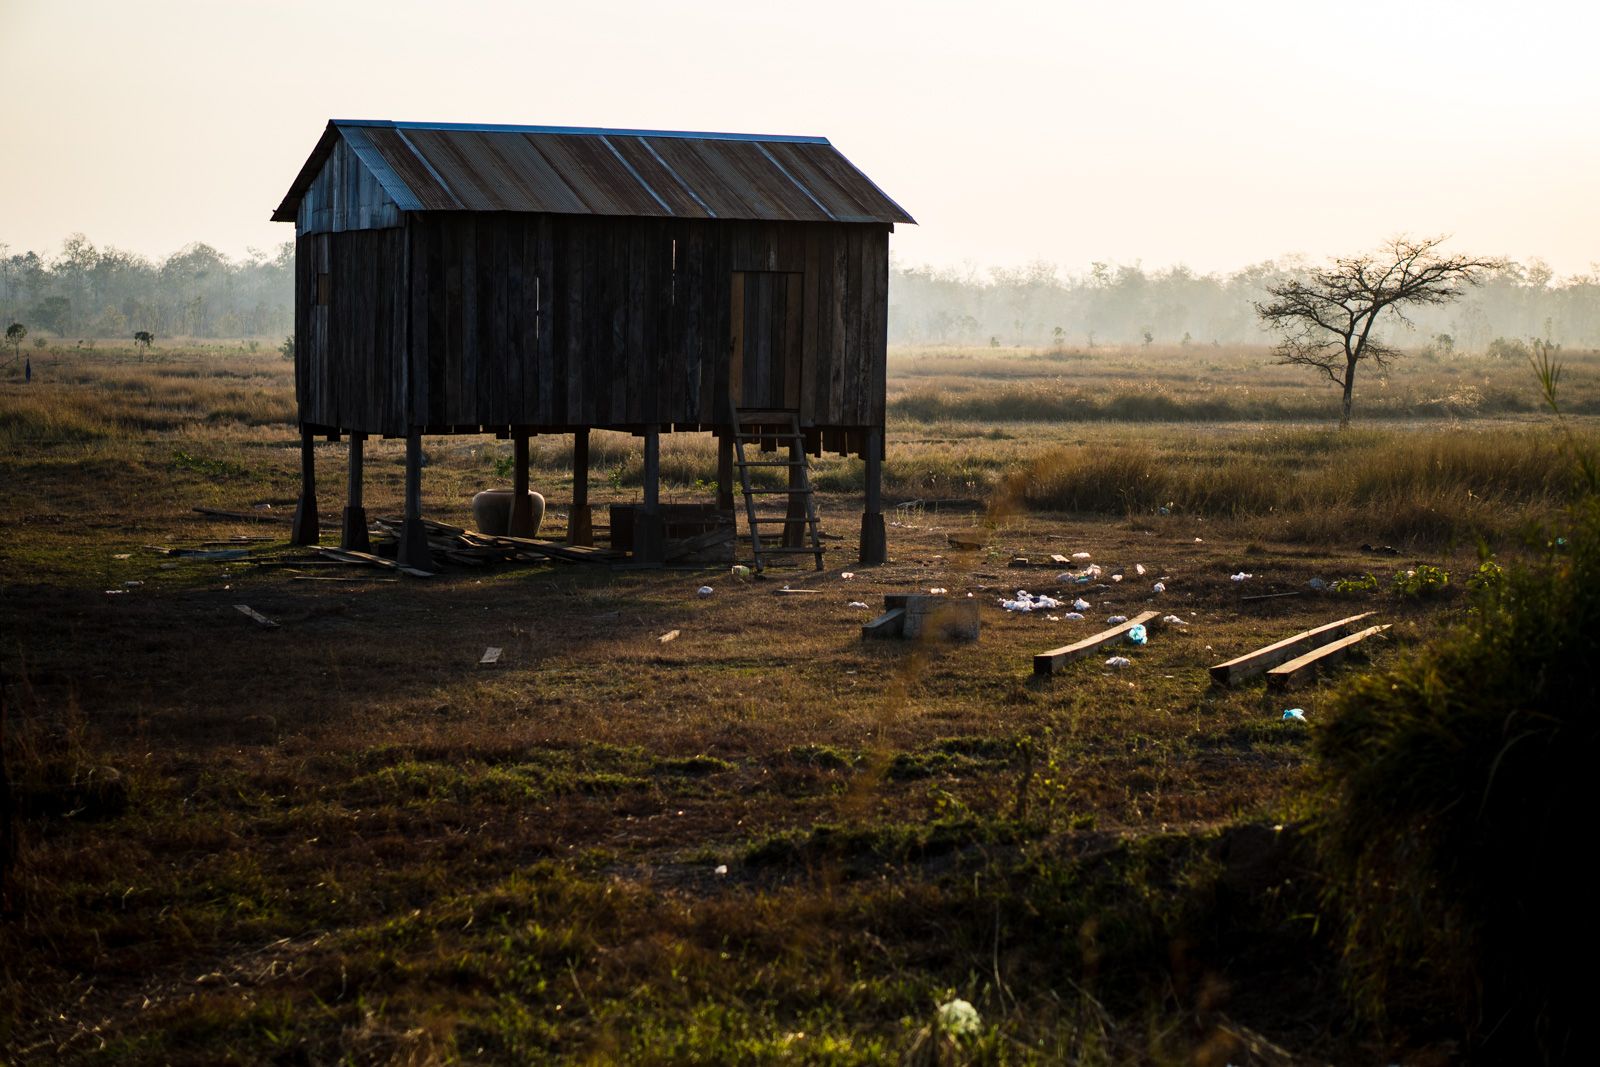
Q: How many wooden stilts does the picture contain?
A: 9